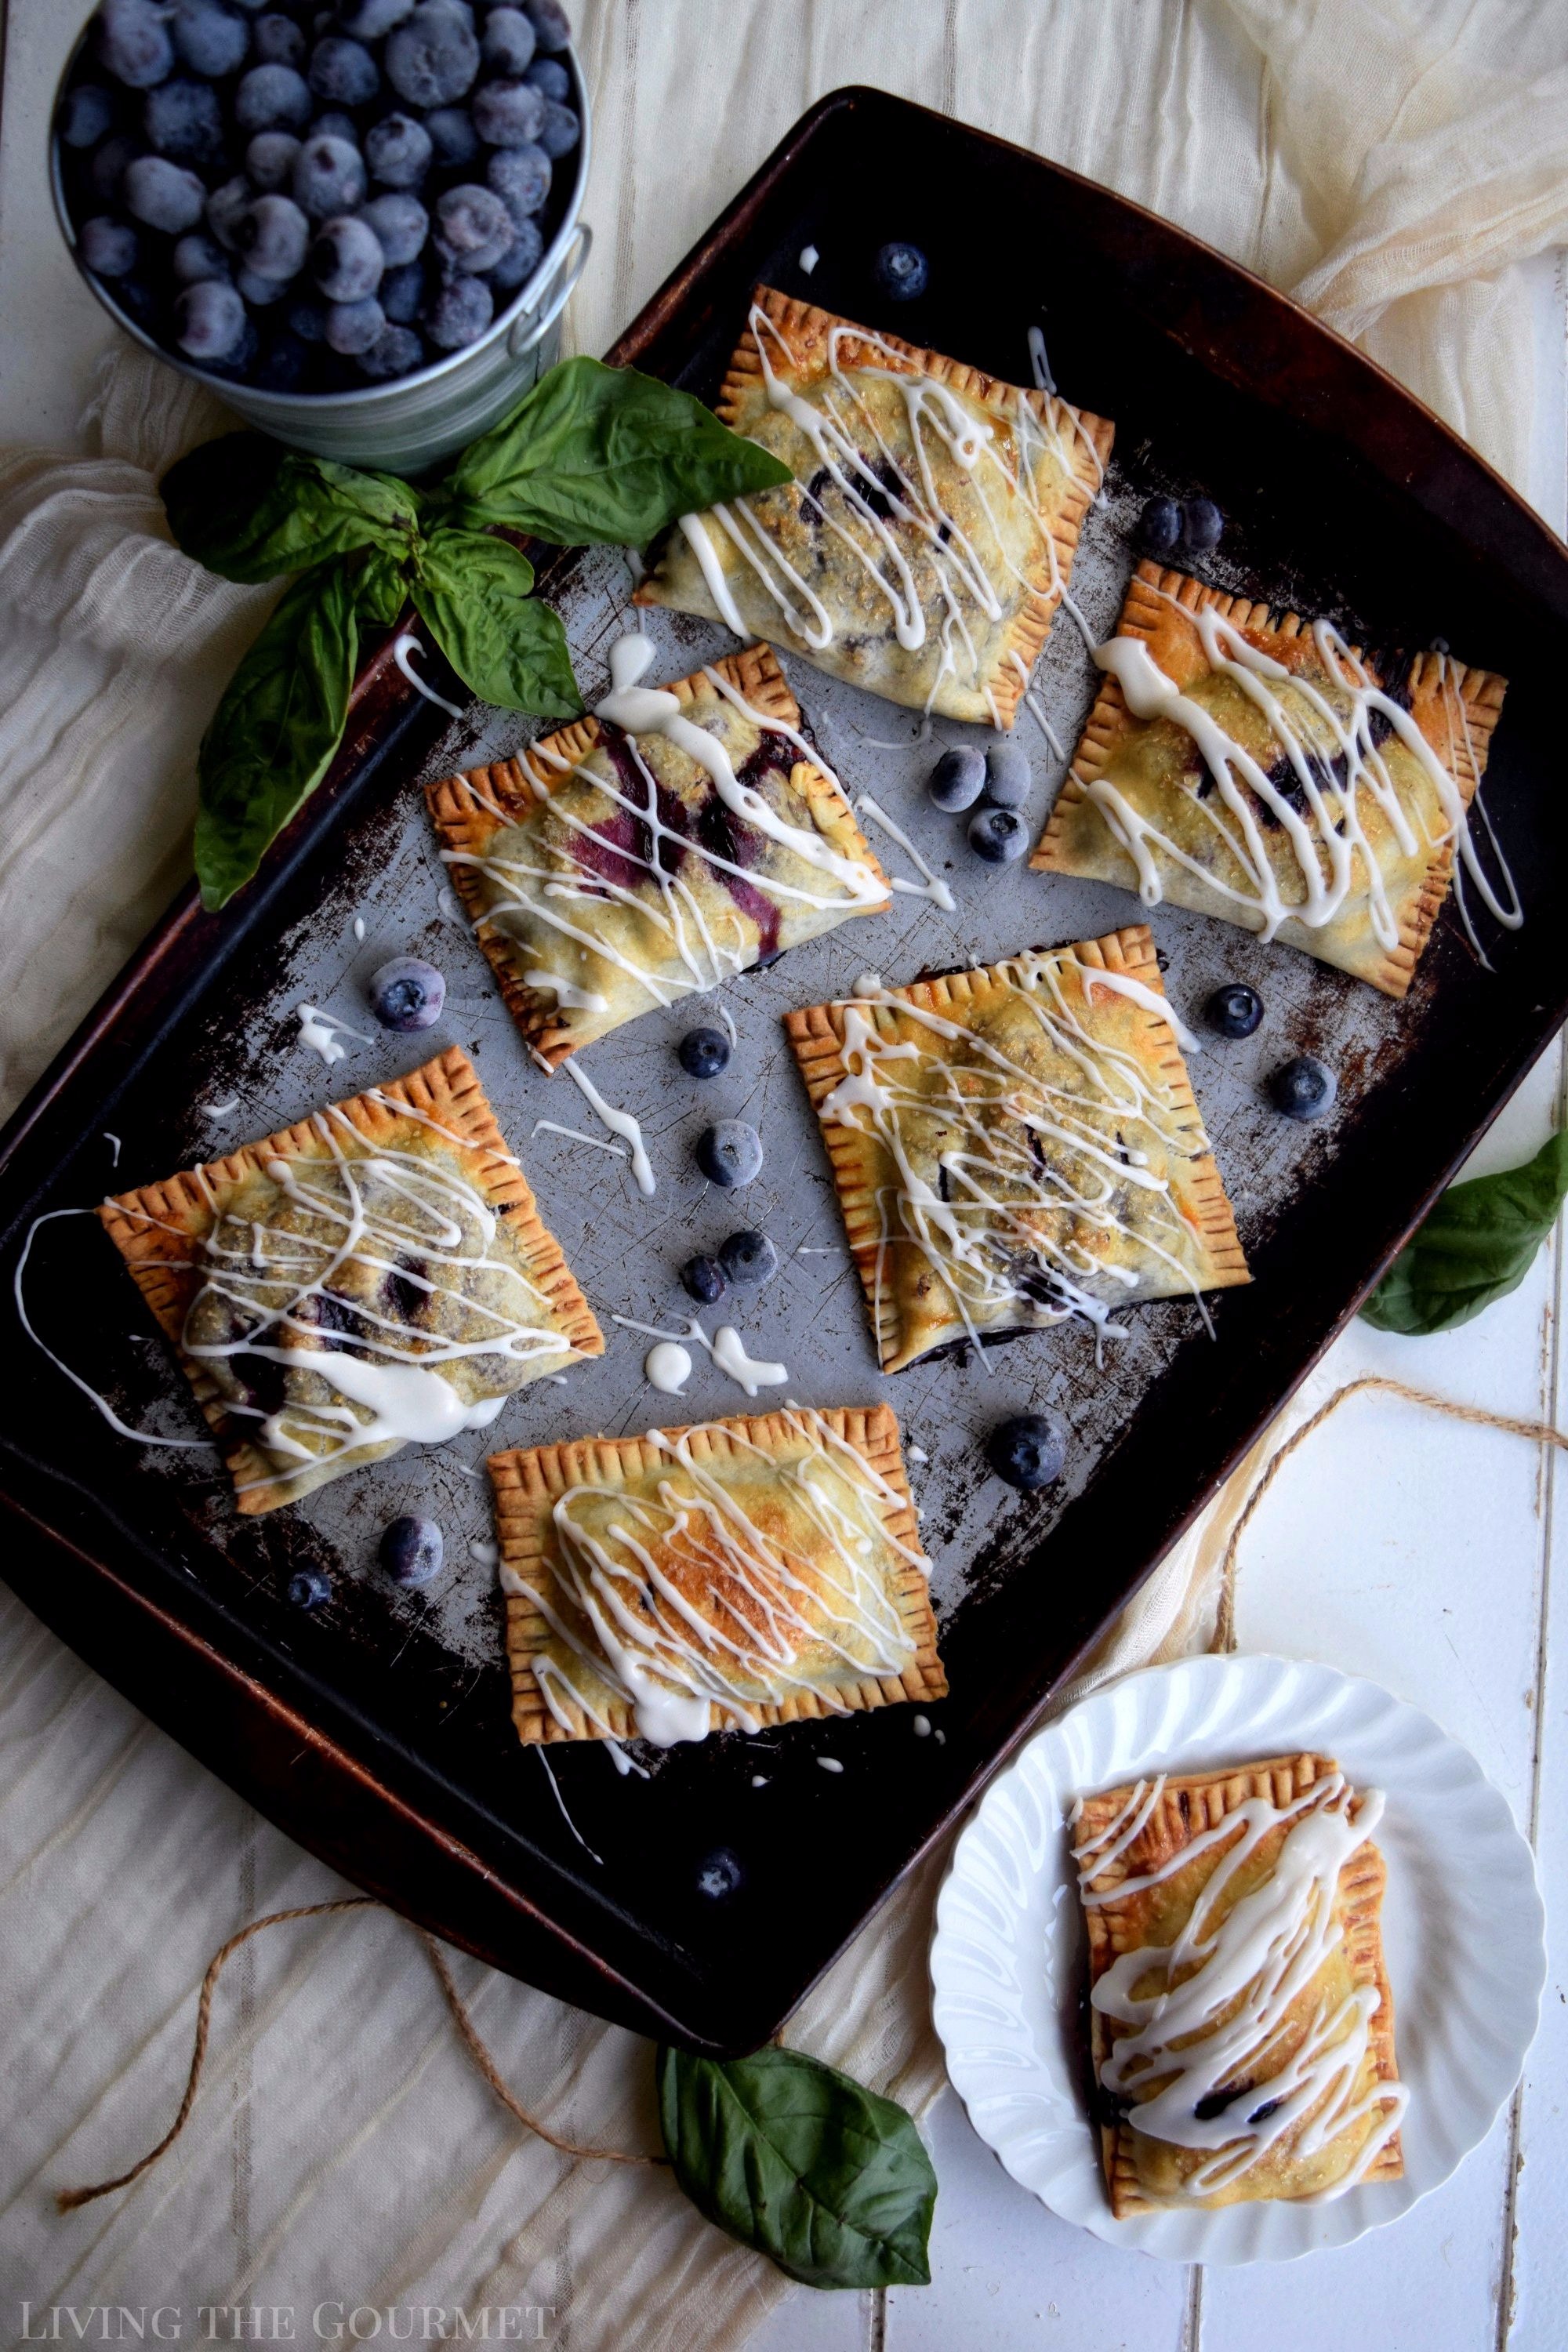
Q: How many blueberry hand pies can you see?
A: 7